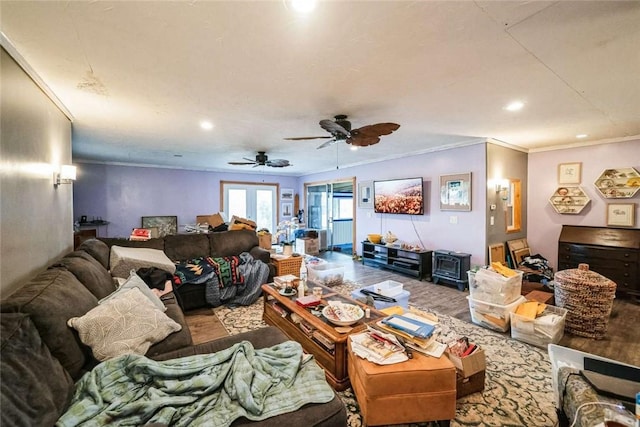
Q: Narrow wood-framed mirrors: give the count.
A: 1